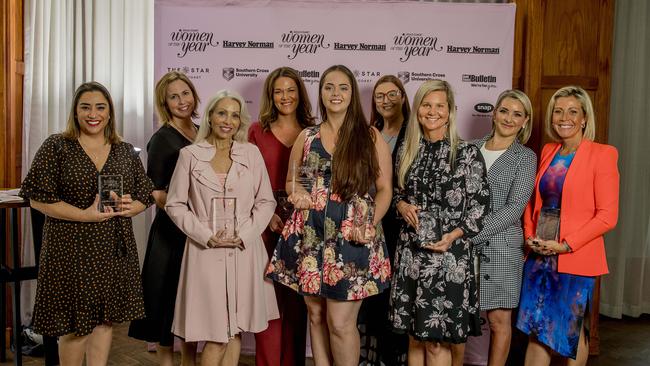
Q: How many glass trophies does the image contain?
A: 6